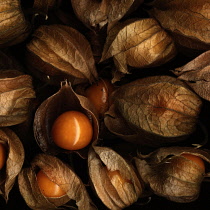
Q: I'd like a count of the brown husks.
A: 13